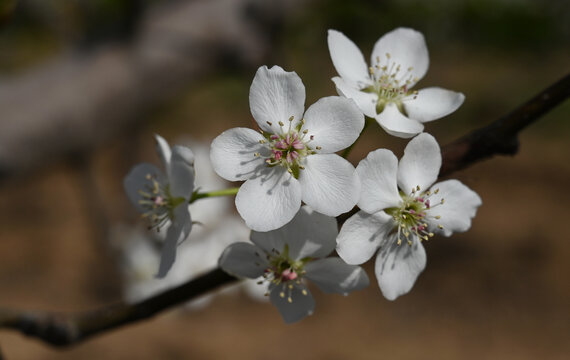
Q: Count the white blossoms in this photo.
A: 5